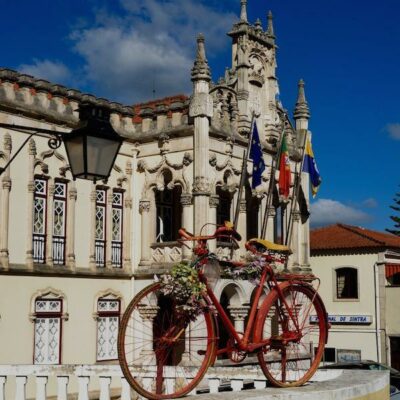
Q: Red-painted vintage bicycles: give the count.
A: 1